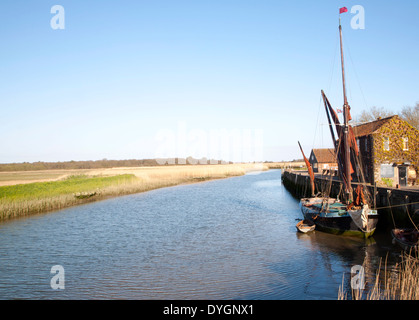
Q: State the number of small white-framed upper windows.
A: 2